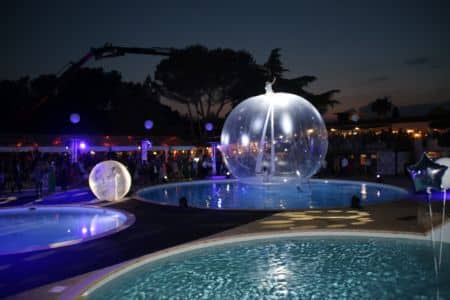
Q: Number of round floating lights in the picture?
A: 3